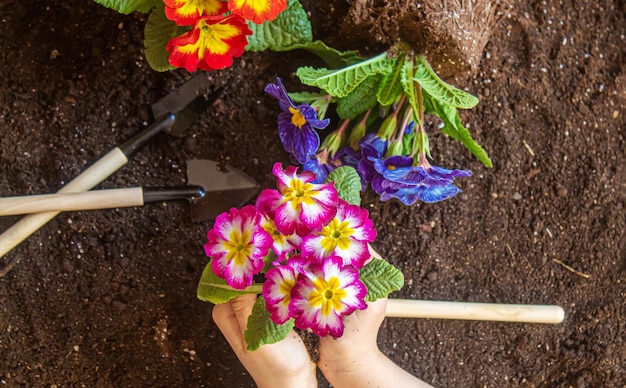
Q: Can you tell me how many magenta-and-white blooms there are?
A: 6